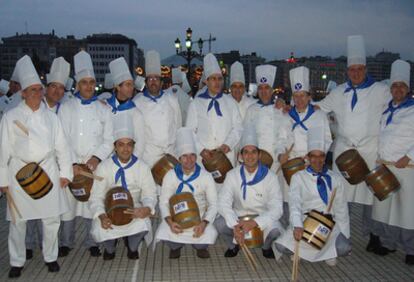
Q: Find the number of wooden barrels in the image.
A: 12